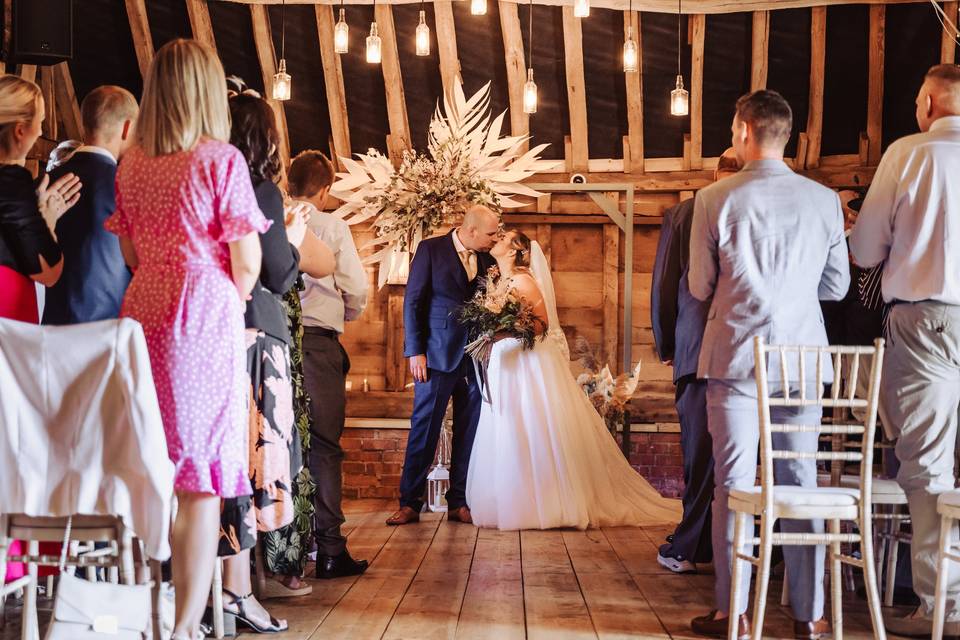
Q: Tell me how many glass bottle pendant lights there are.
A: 9